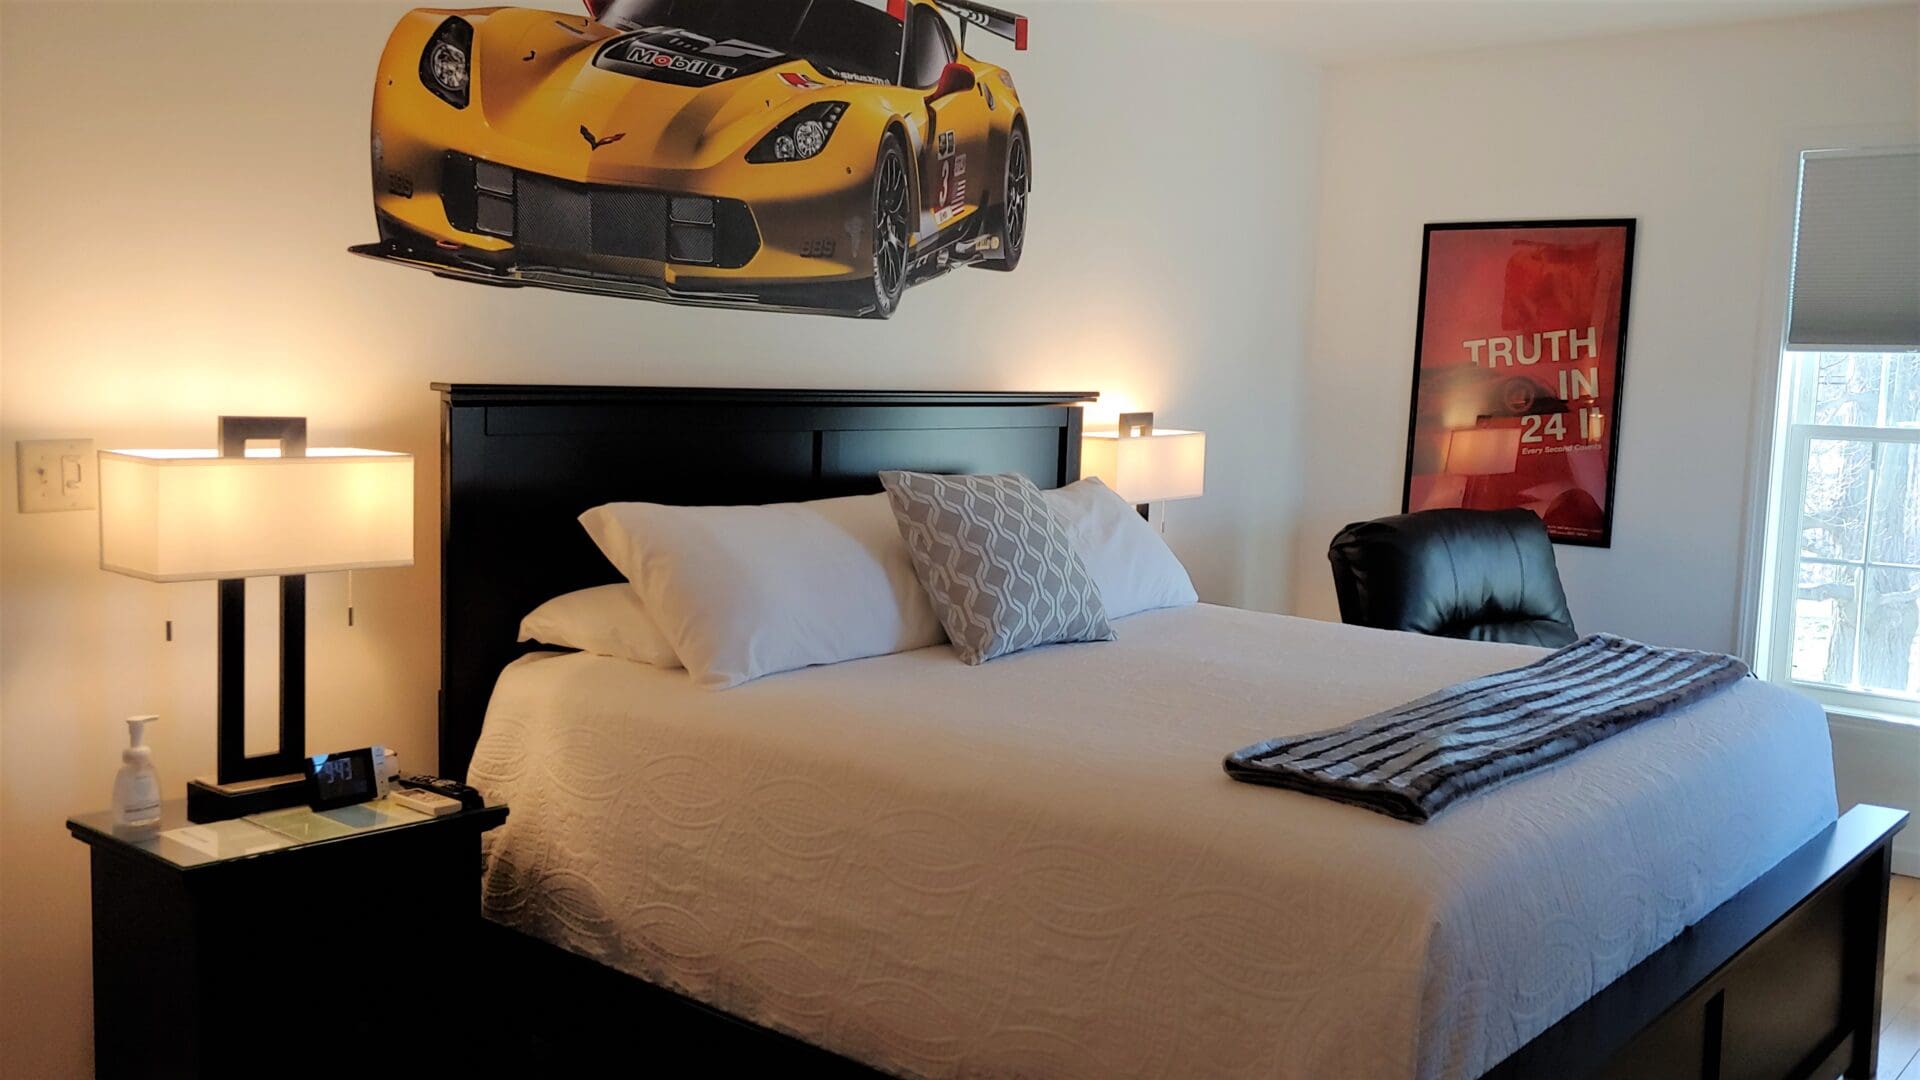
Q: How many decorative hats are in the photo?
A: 0